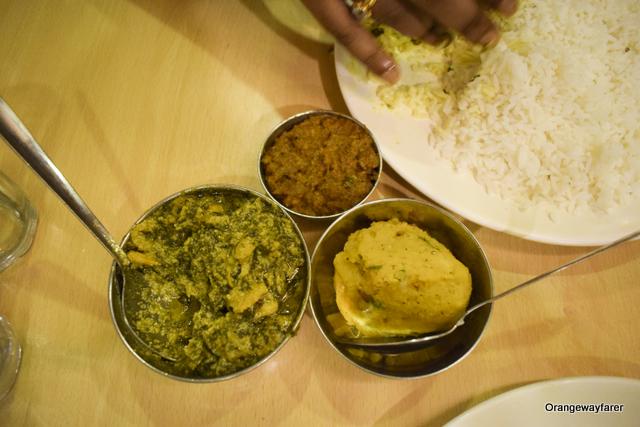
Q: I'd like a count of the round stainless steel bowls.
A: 3